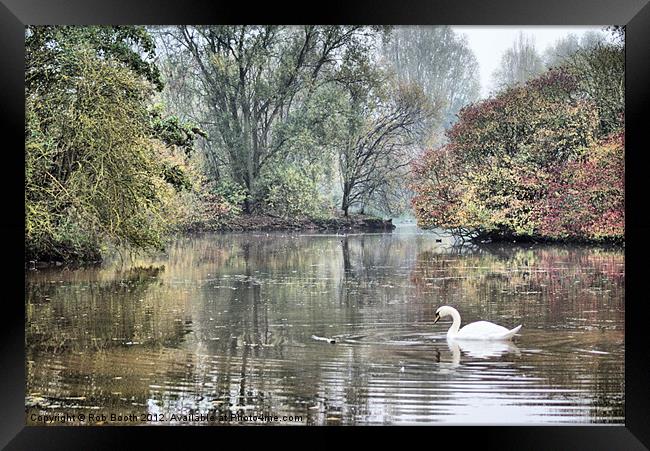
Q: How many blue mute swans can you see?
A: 0